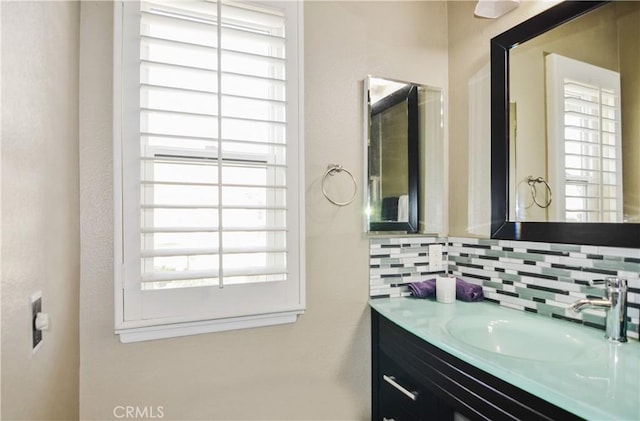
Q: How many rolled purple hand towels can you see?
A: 2